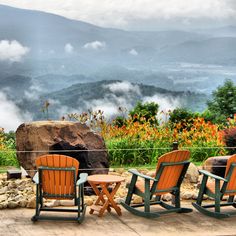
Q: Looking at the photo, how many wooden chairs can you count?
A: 3